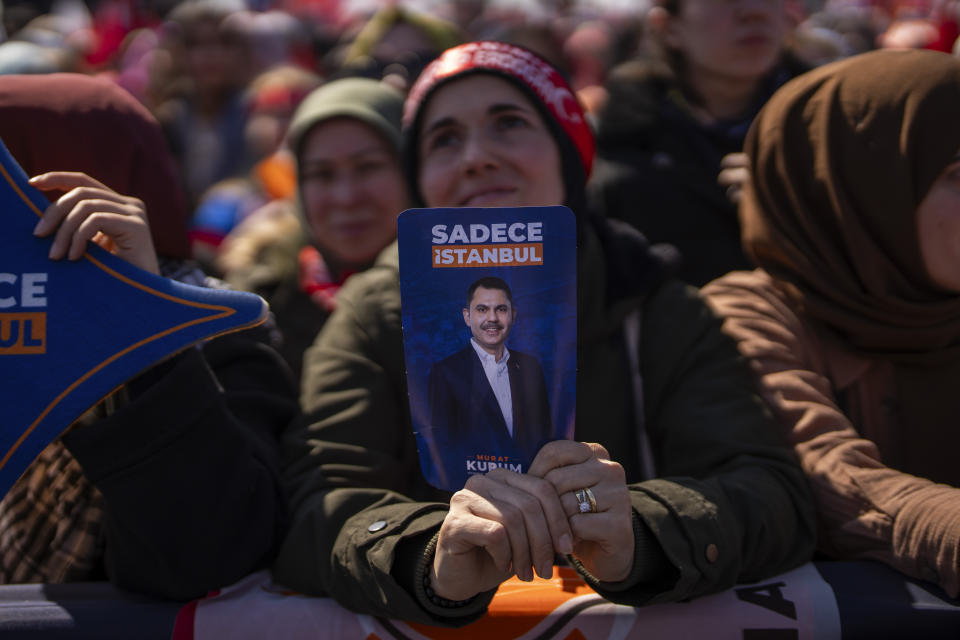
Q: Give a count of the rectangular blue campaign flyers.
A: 1